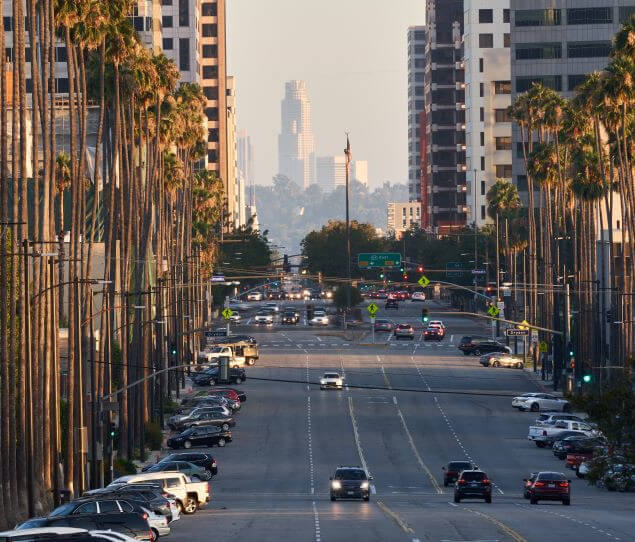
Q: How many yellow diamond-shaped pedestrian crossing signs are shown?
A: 4